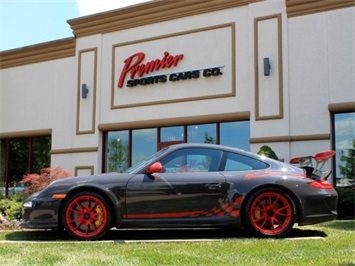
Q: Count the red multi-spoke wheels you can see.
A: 2